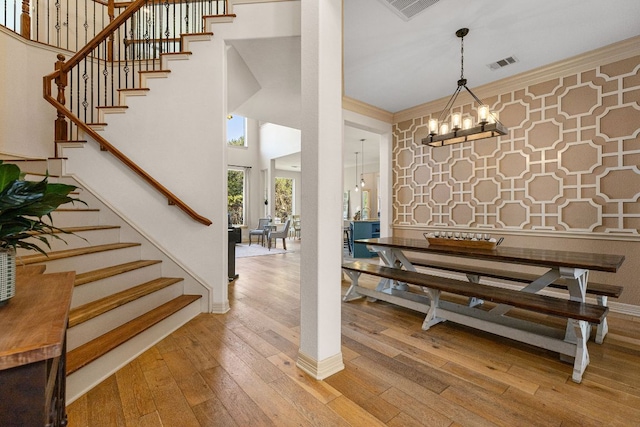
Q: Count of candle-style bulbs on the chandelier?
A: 6